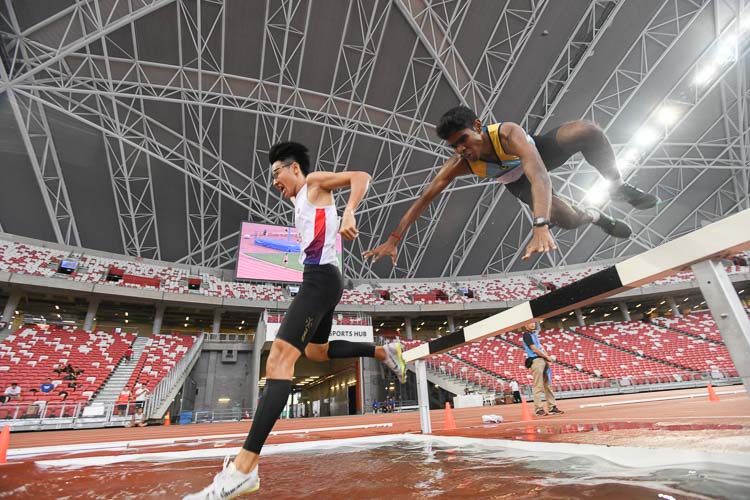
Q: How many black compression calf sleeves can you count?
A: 2